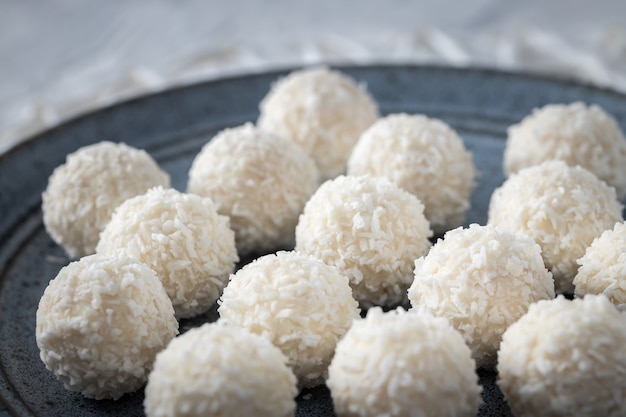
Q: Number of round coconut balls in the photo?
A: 15